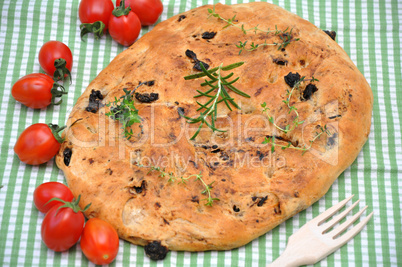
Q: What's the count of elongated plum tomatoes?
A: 9